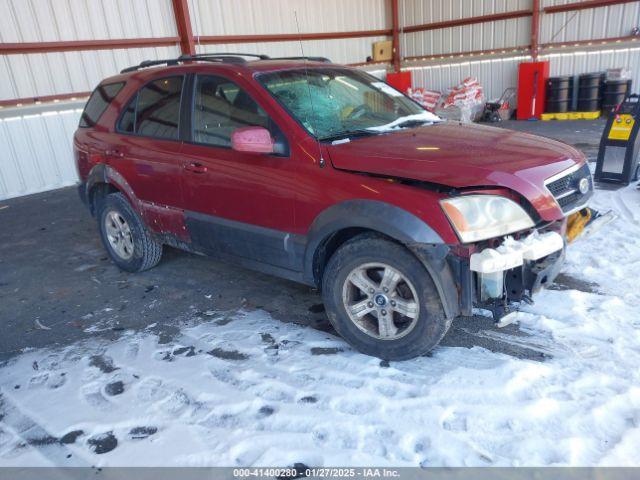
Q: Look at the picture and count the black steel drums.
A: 3